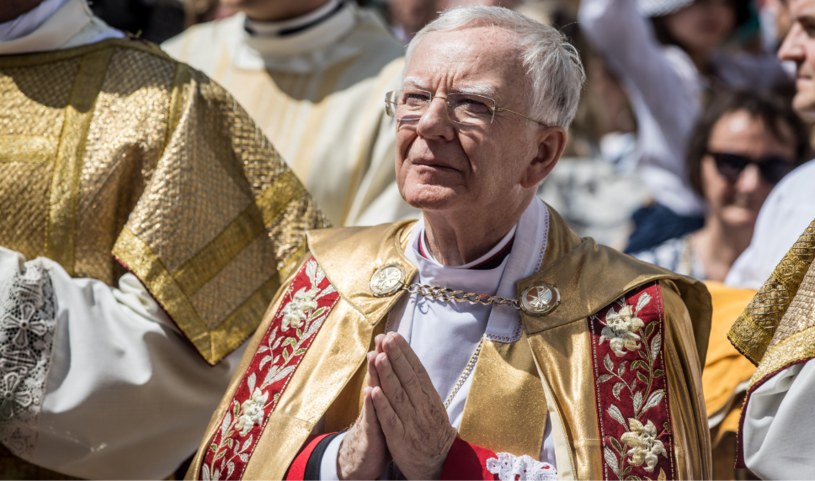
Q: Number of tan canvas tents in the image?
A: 0